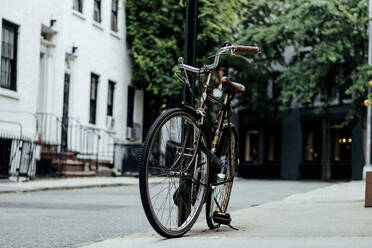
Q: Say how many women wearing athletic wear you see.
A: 0